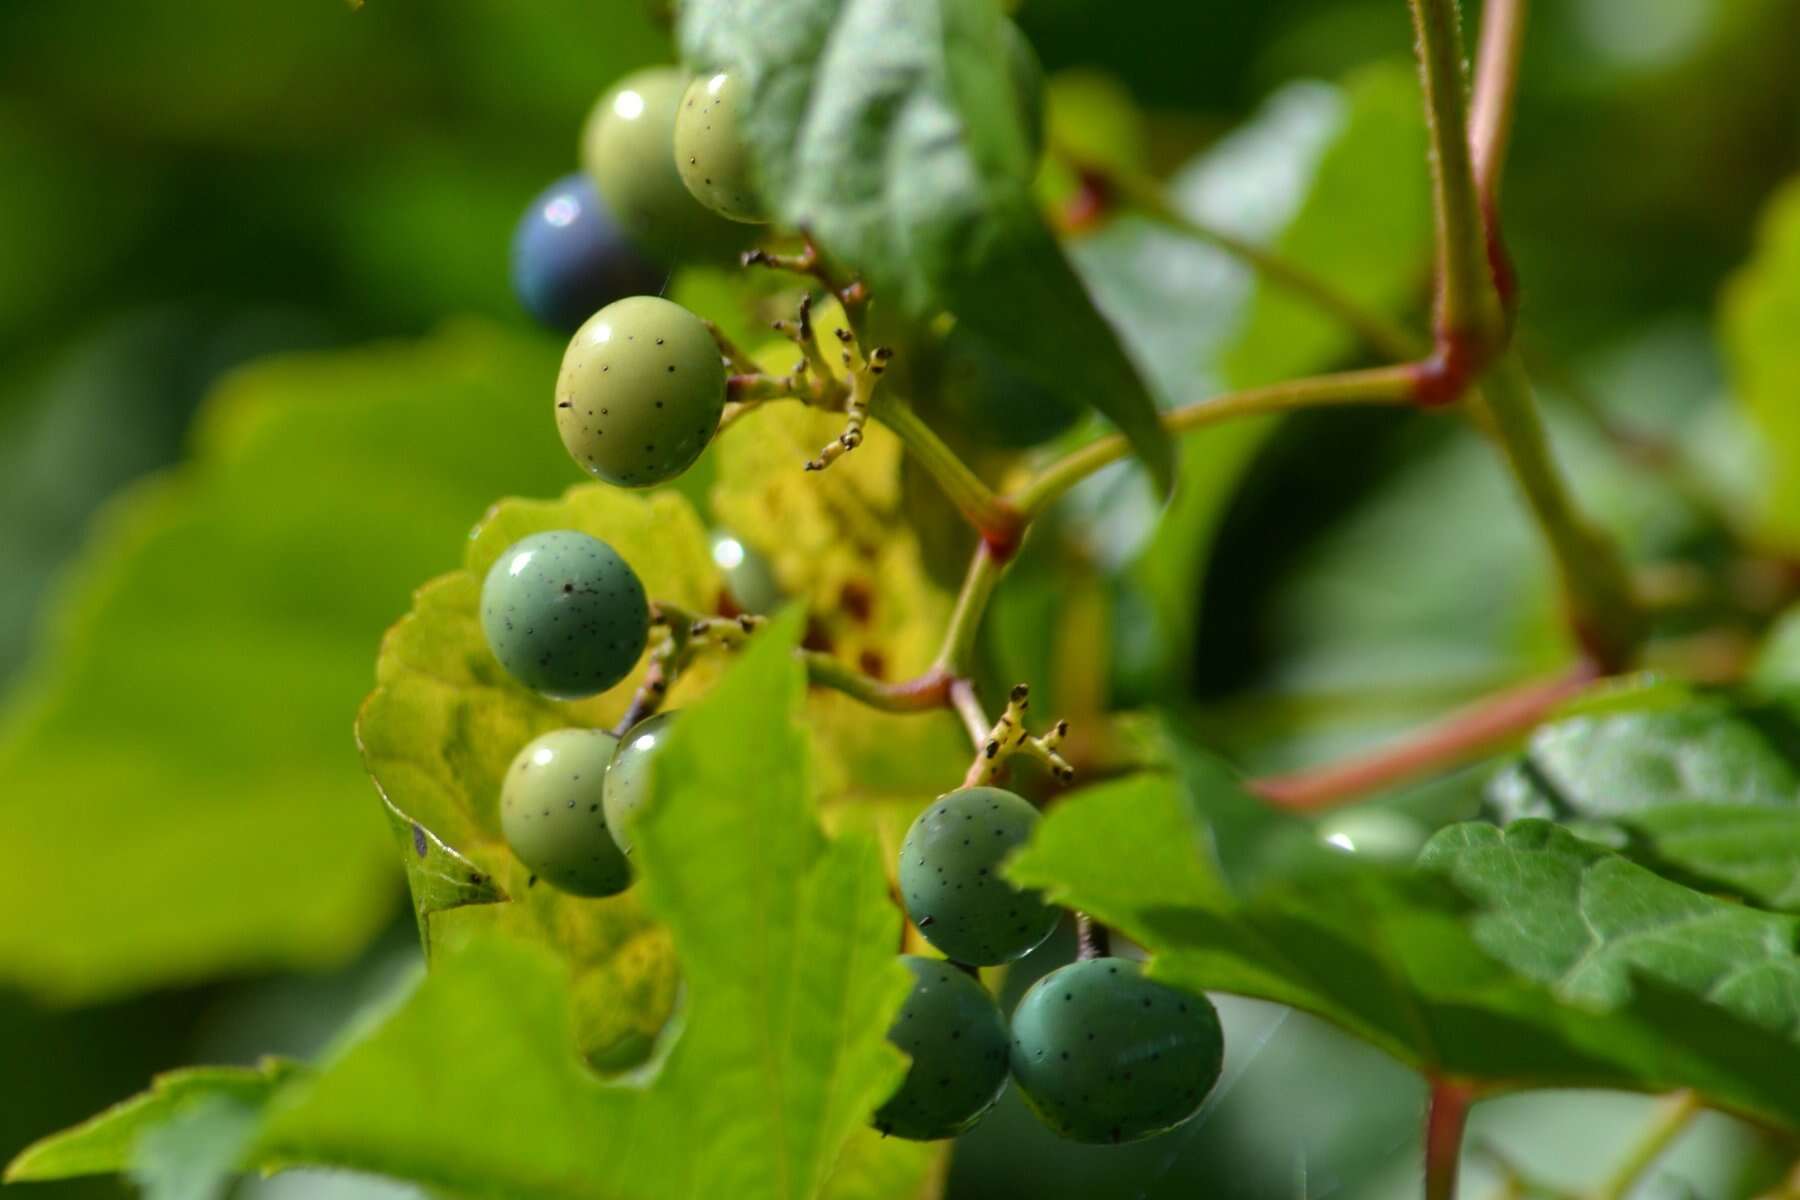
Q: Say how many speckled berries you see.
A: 8